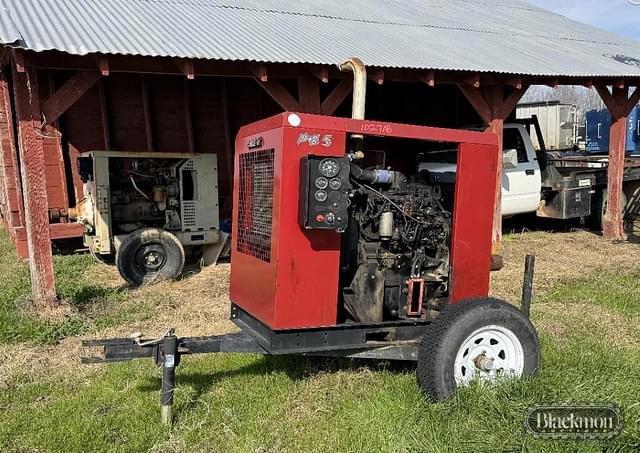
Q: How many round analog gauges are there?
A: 4